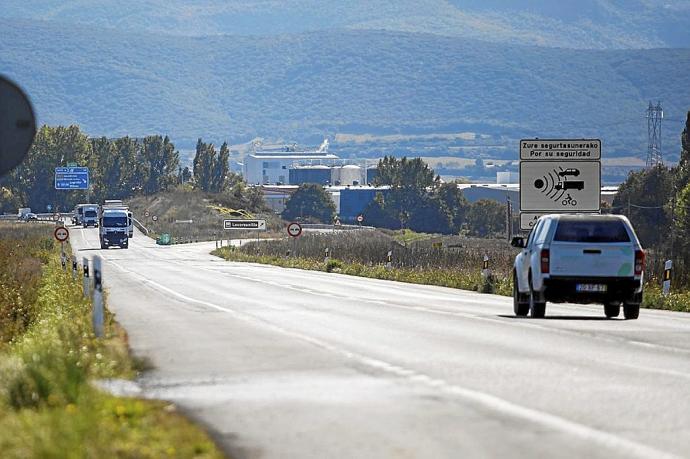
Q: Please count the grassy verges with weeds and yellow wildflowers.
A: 2